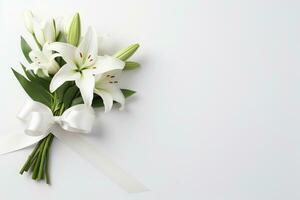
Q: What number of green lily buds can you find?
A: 3